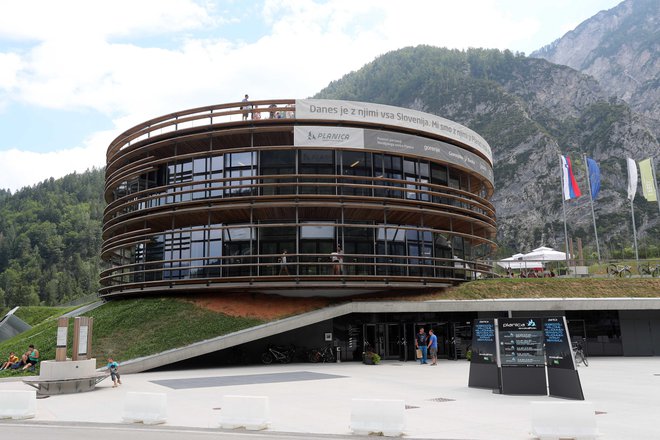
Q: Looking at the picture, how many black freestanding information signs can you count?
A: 3